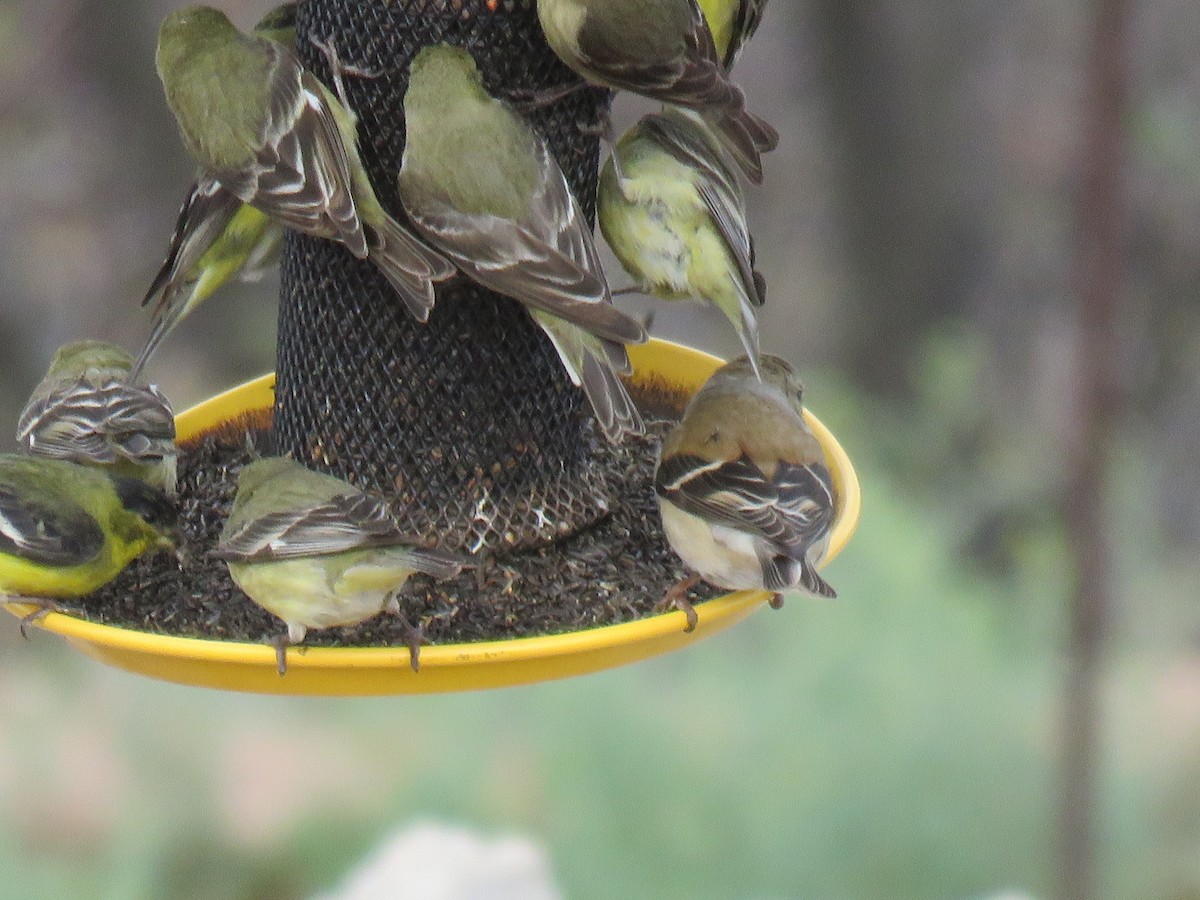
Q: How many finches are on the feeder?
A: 10